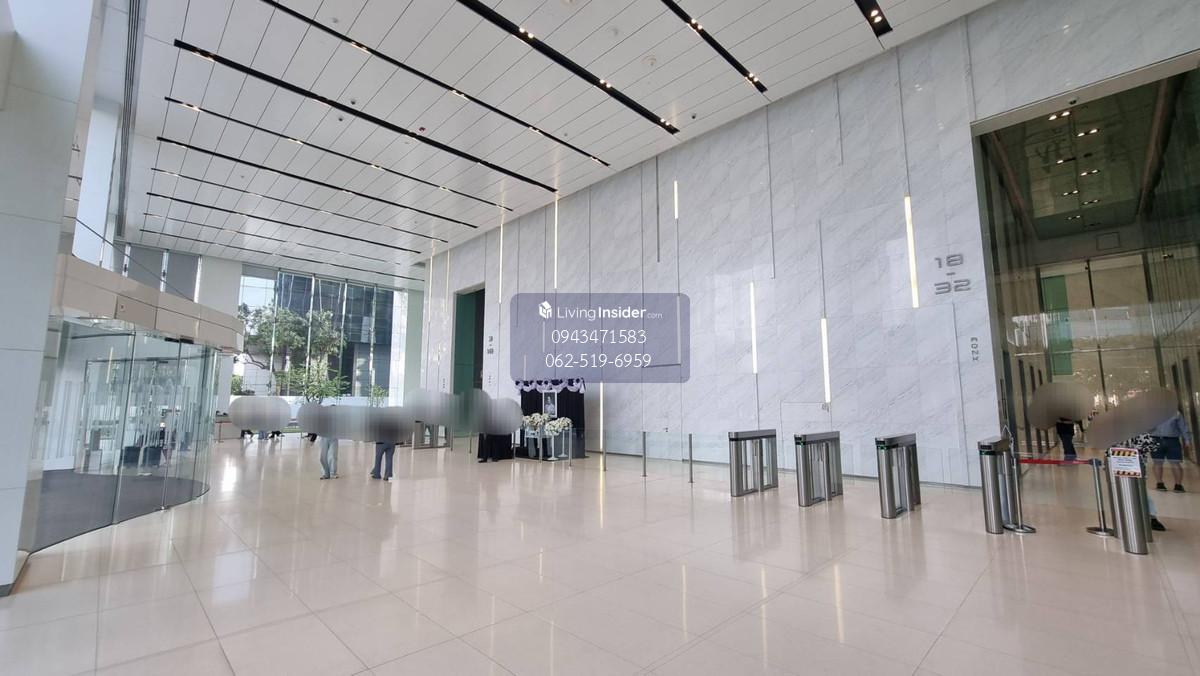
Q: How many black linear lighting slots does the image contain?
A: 11